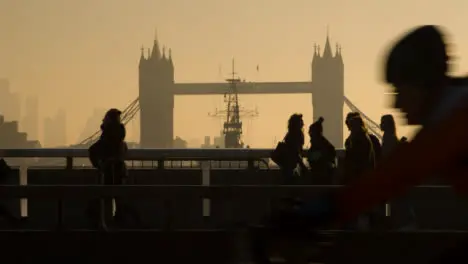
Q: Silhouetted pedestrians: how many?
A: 5